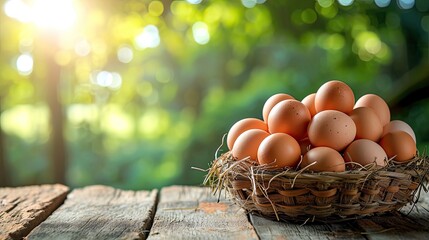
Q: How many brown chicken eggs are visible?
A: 14